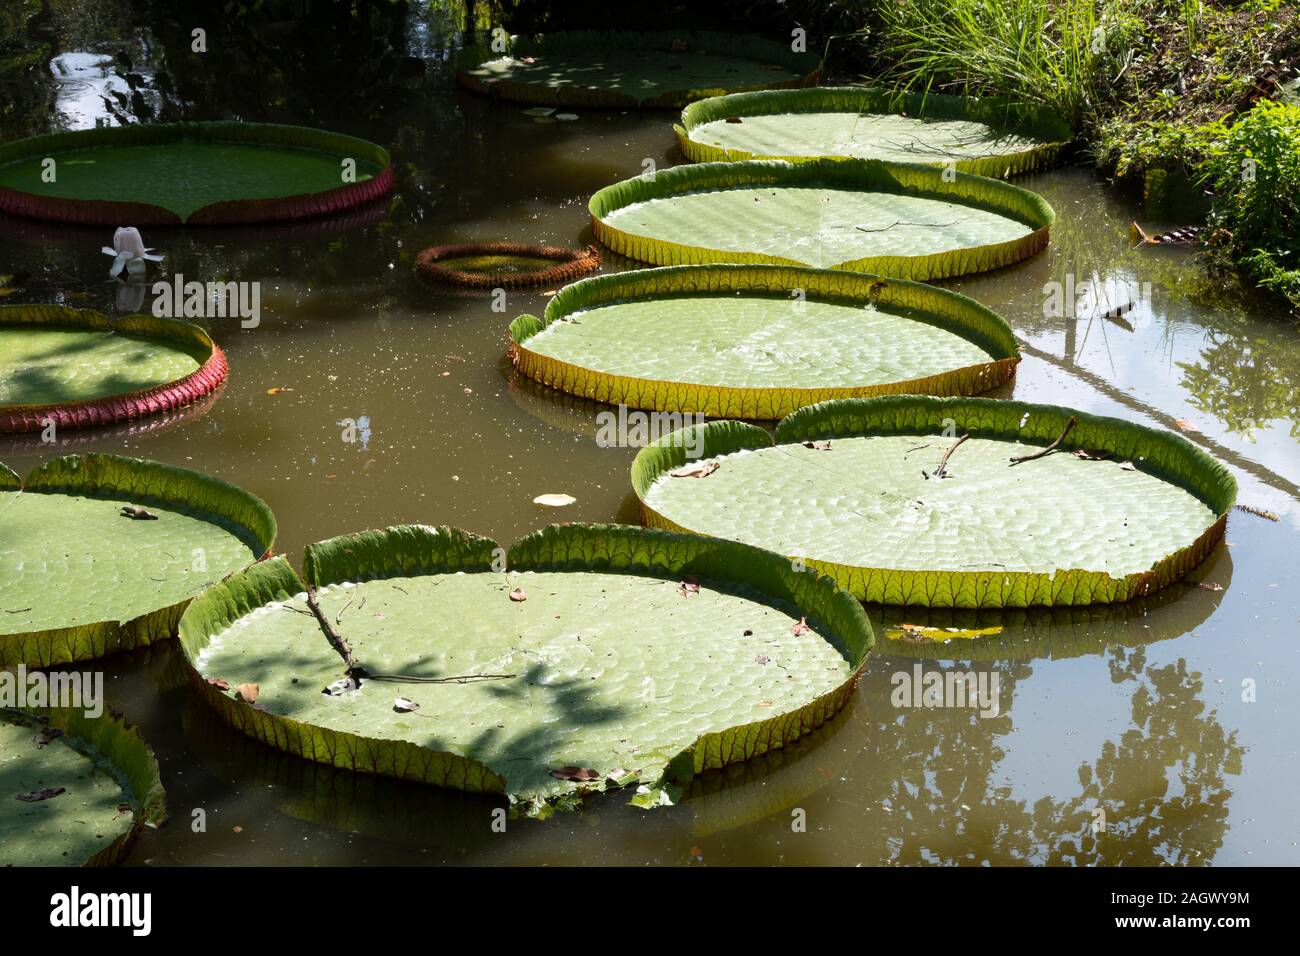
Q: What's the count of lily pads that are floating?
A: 11